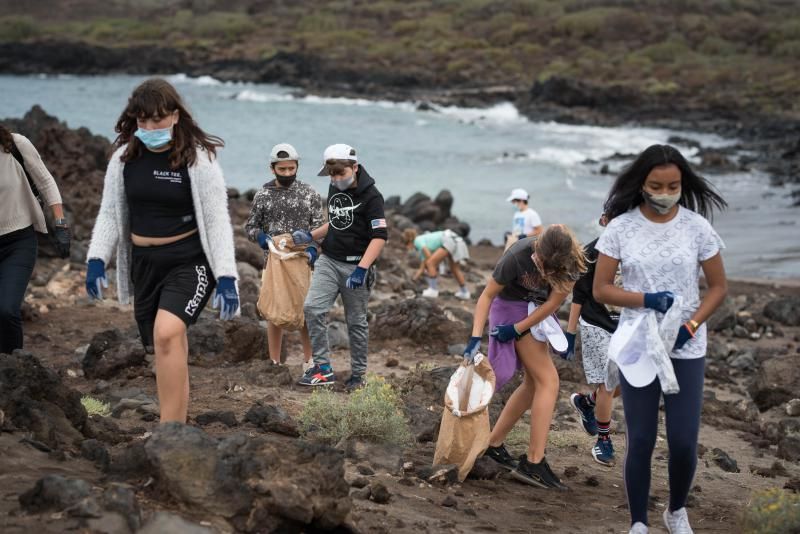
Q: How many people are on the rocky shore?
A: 9